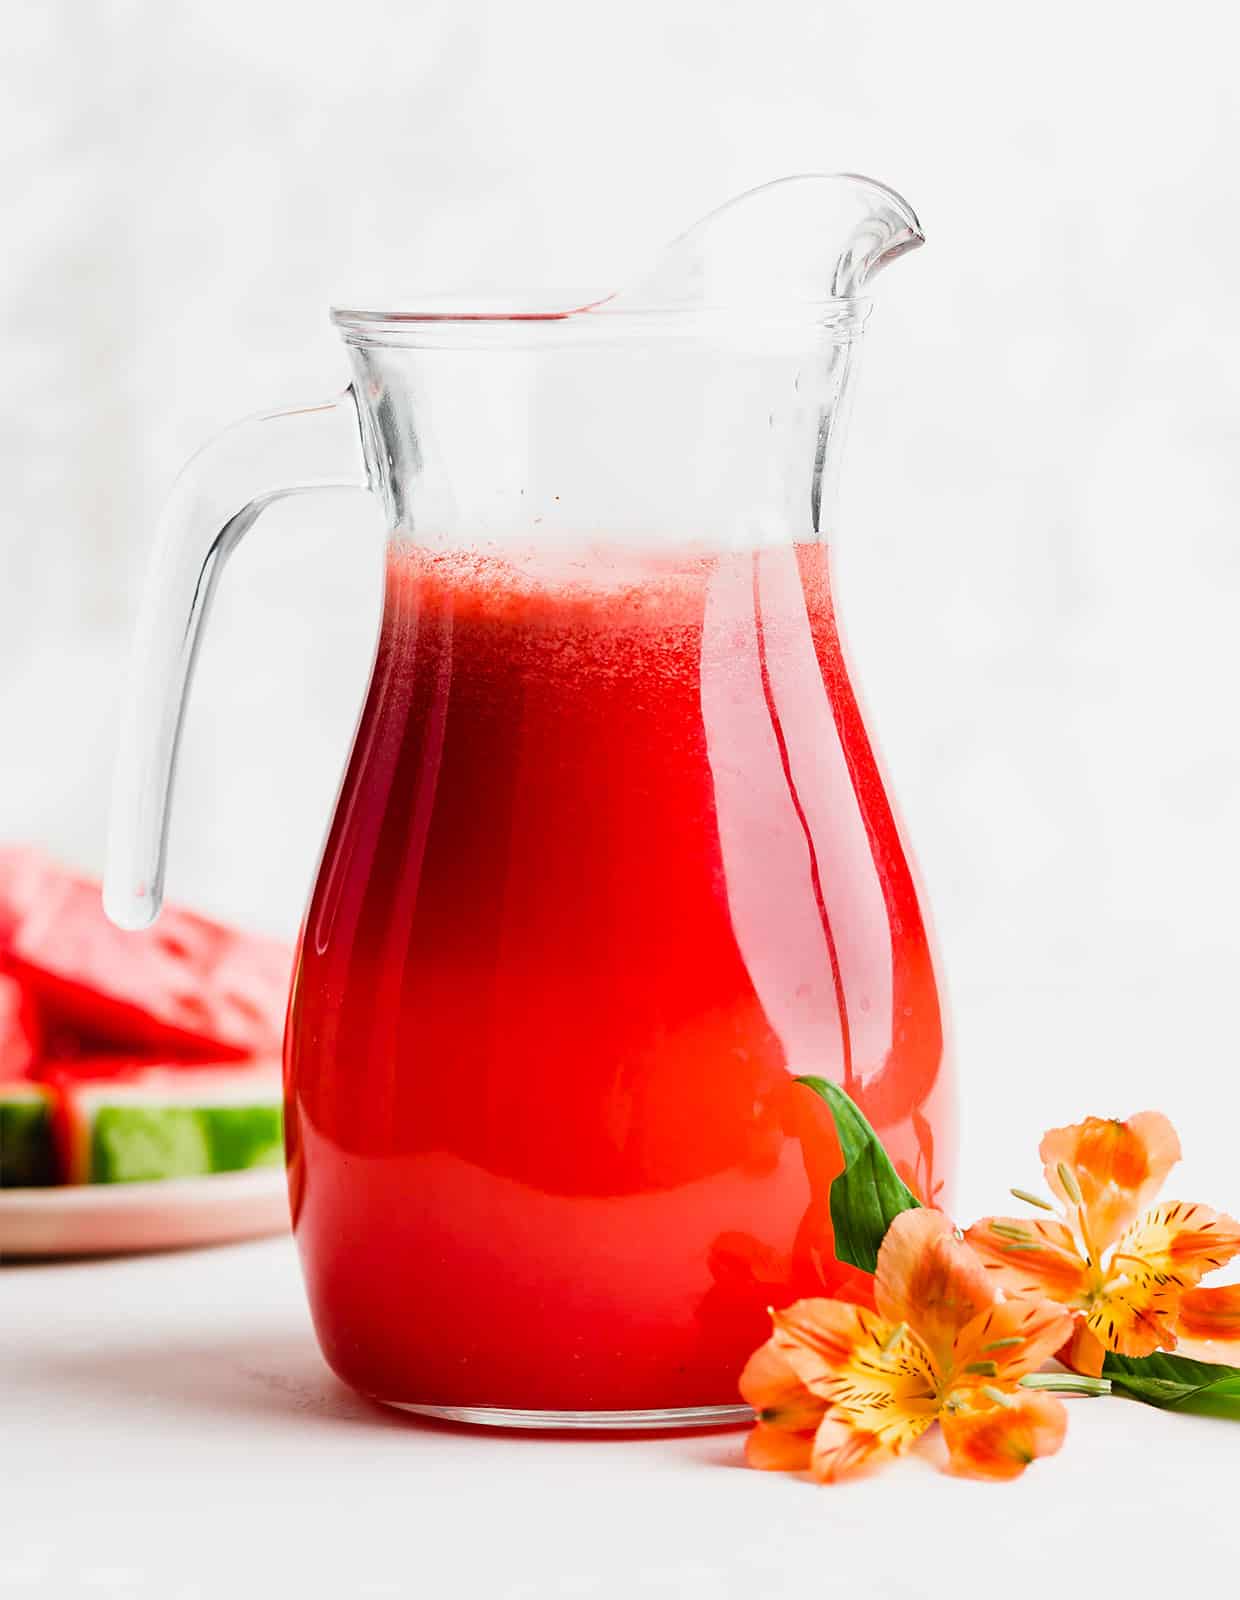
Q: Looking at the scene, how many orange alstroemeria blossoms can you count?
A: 2